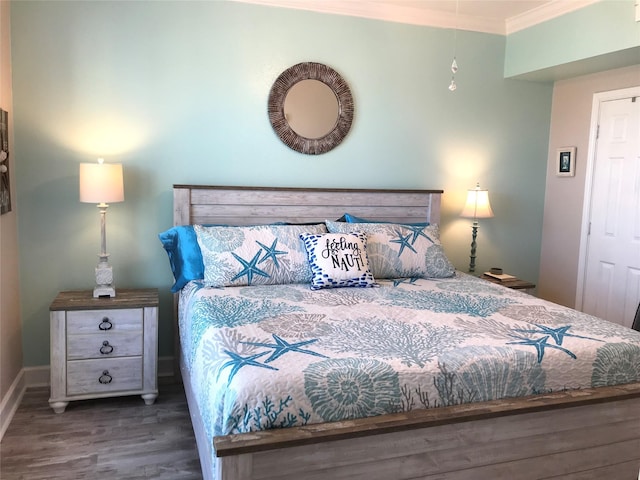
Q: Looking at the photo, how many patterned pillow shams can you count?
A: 2